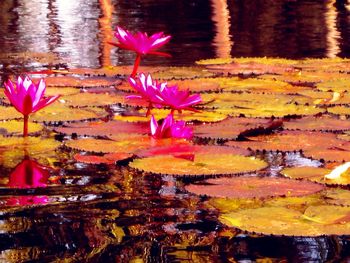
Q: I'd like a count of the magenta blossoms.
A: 5